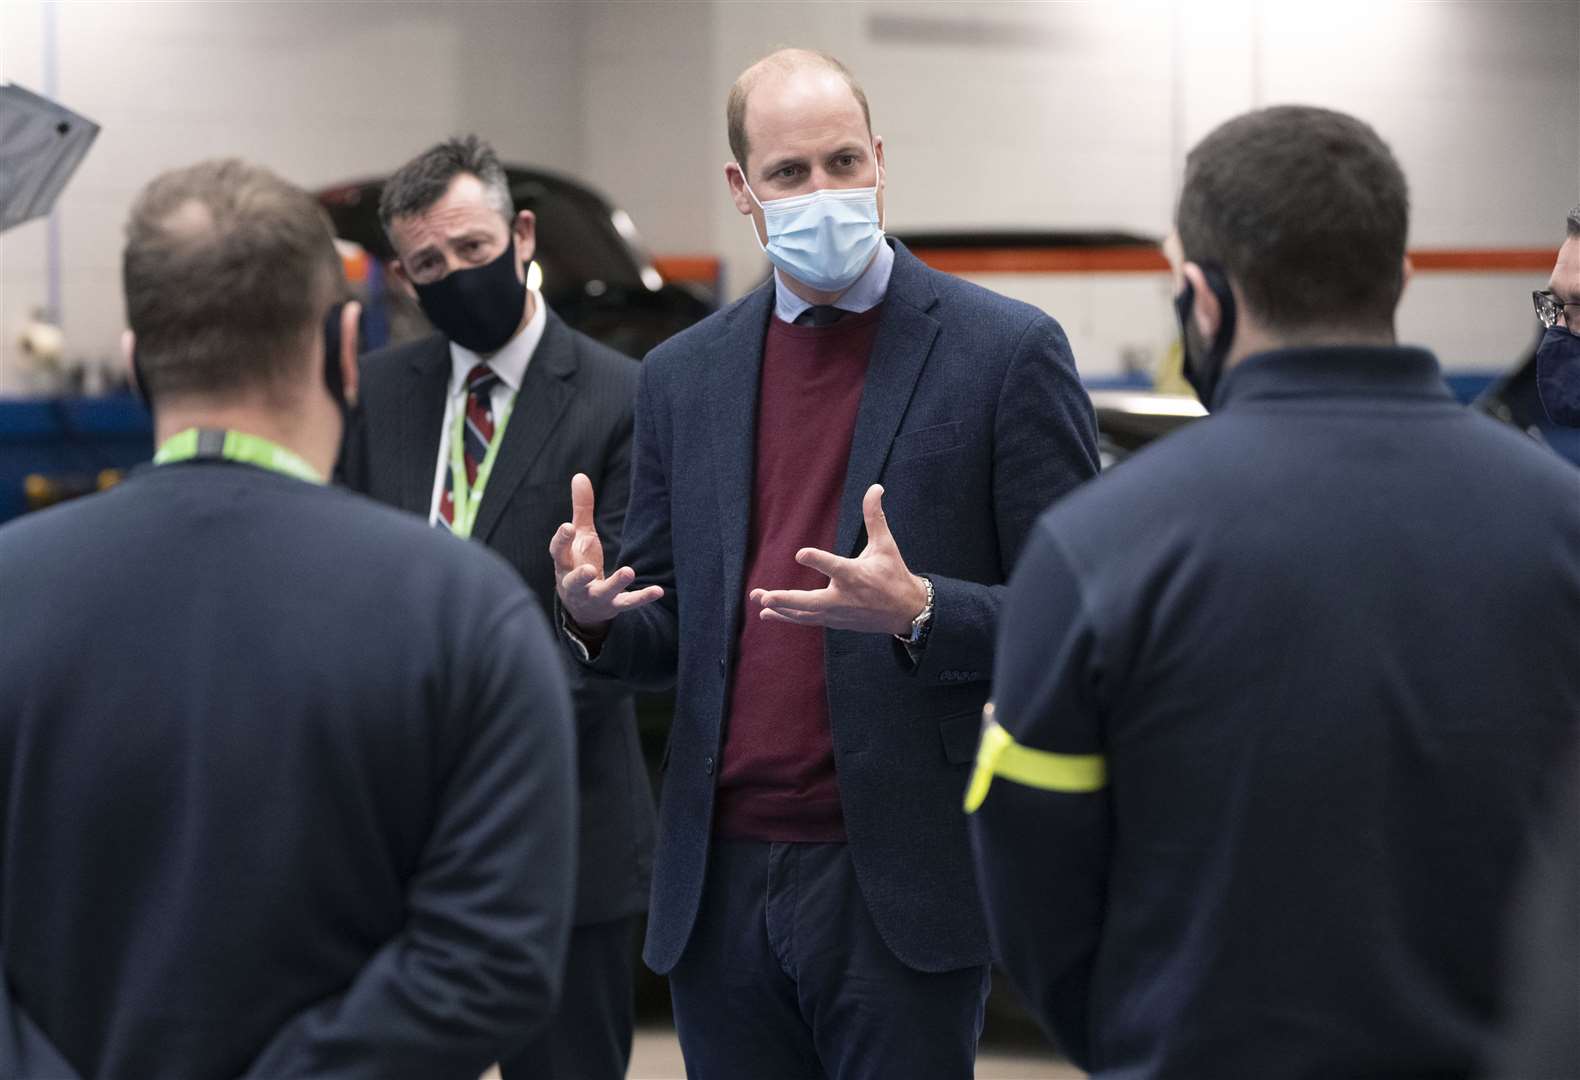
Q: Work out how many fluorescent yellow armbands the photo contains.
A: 1